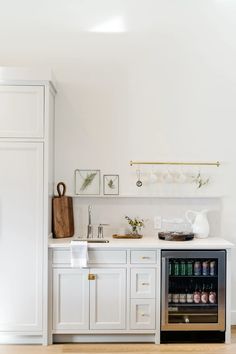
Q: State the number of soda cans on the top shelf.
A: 7